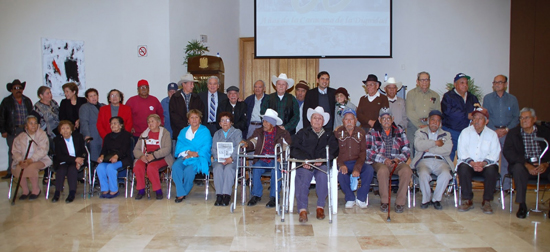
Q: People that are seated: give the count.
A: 13